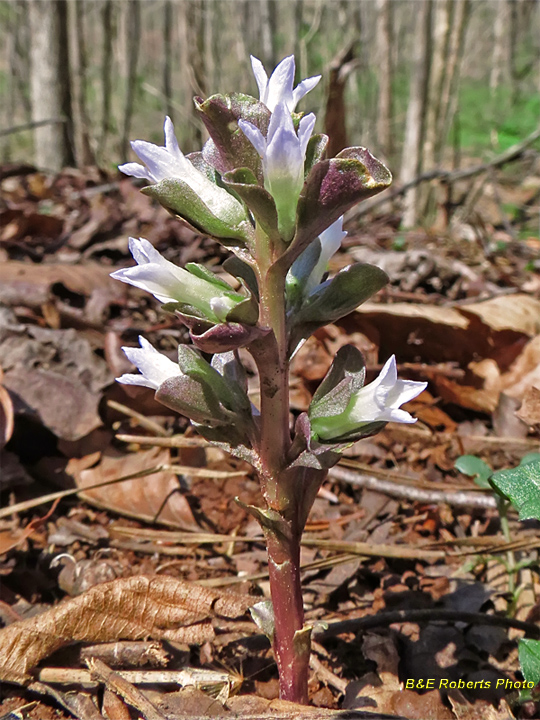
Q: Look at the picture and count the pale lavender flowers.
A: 7